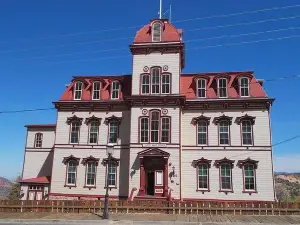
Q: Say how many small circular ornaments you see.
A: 4